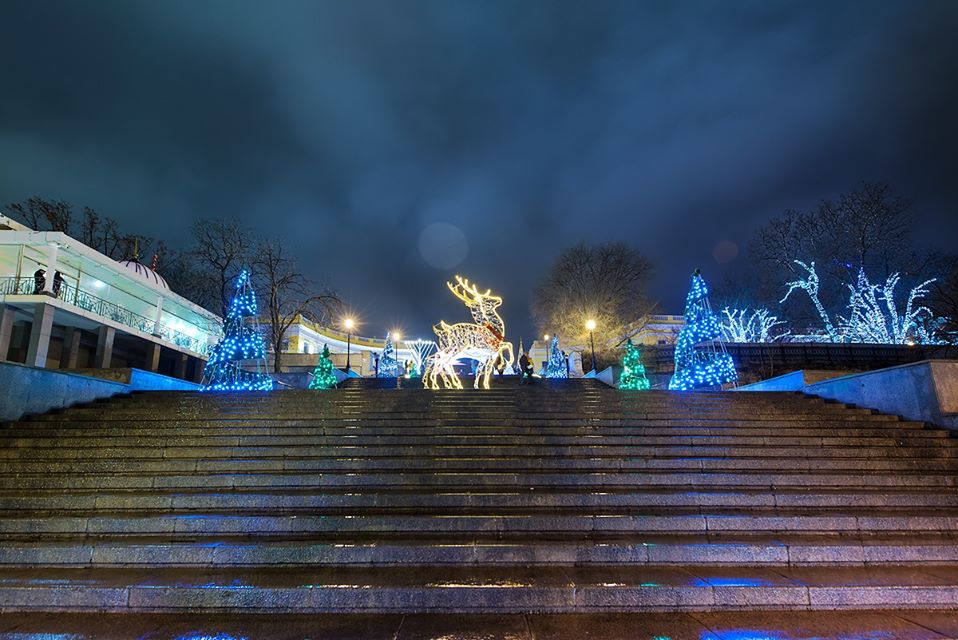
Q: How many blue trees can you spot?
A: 4